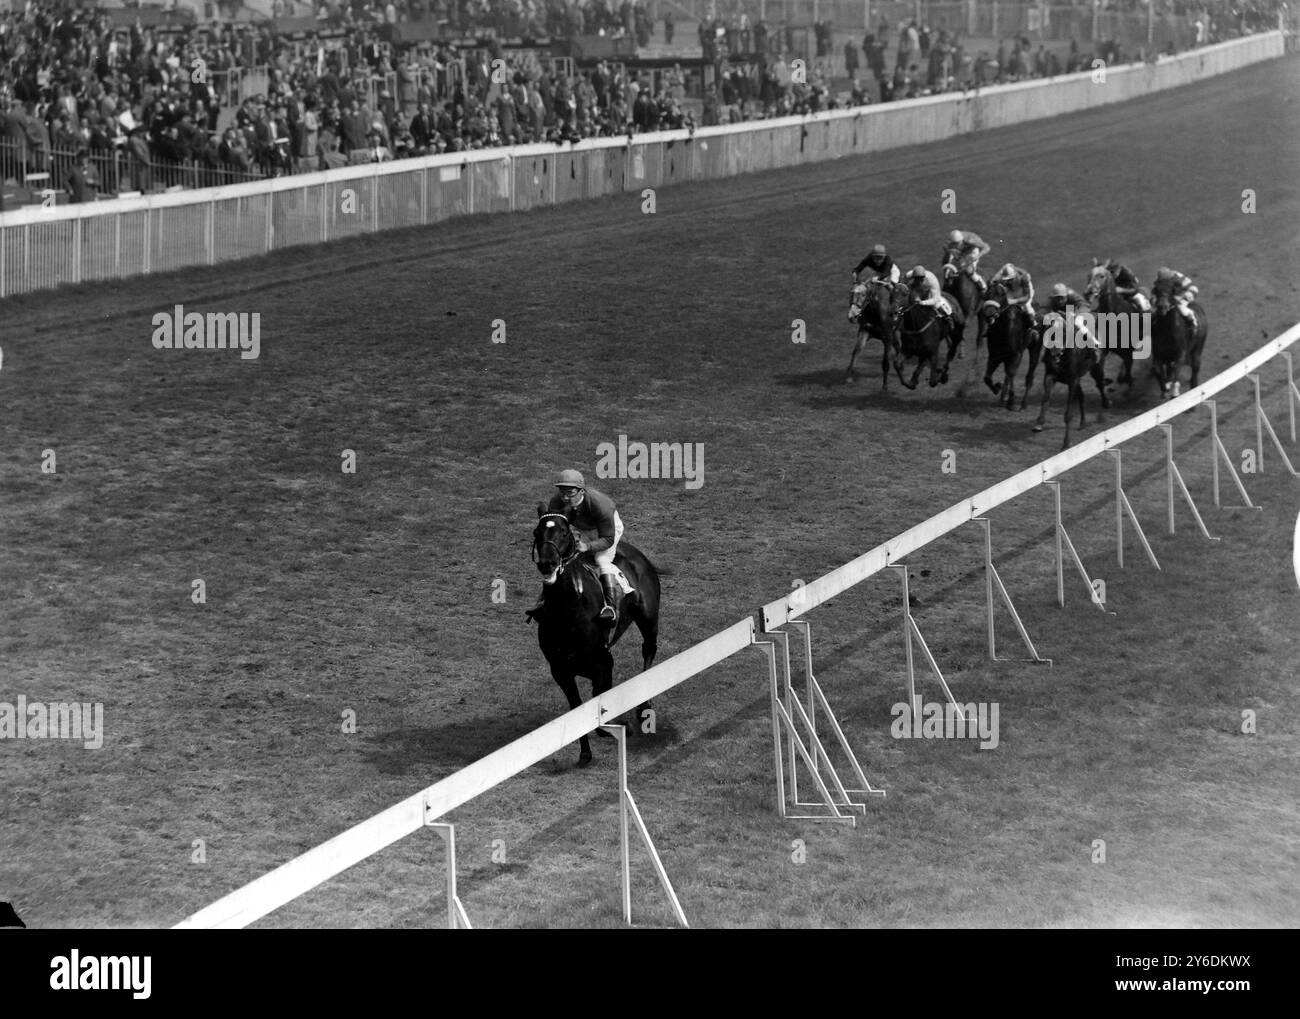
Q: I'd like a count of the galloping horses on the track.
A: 8